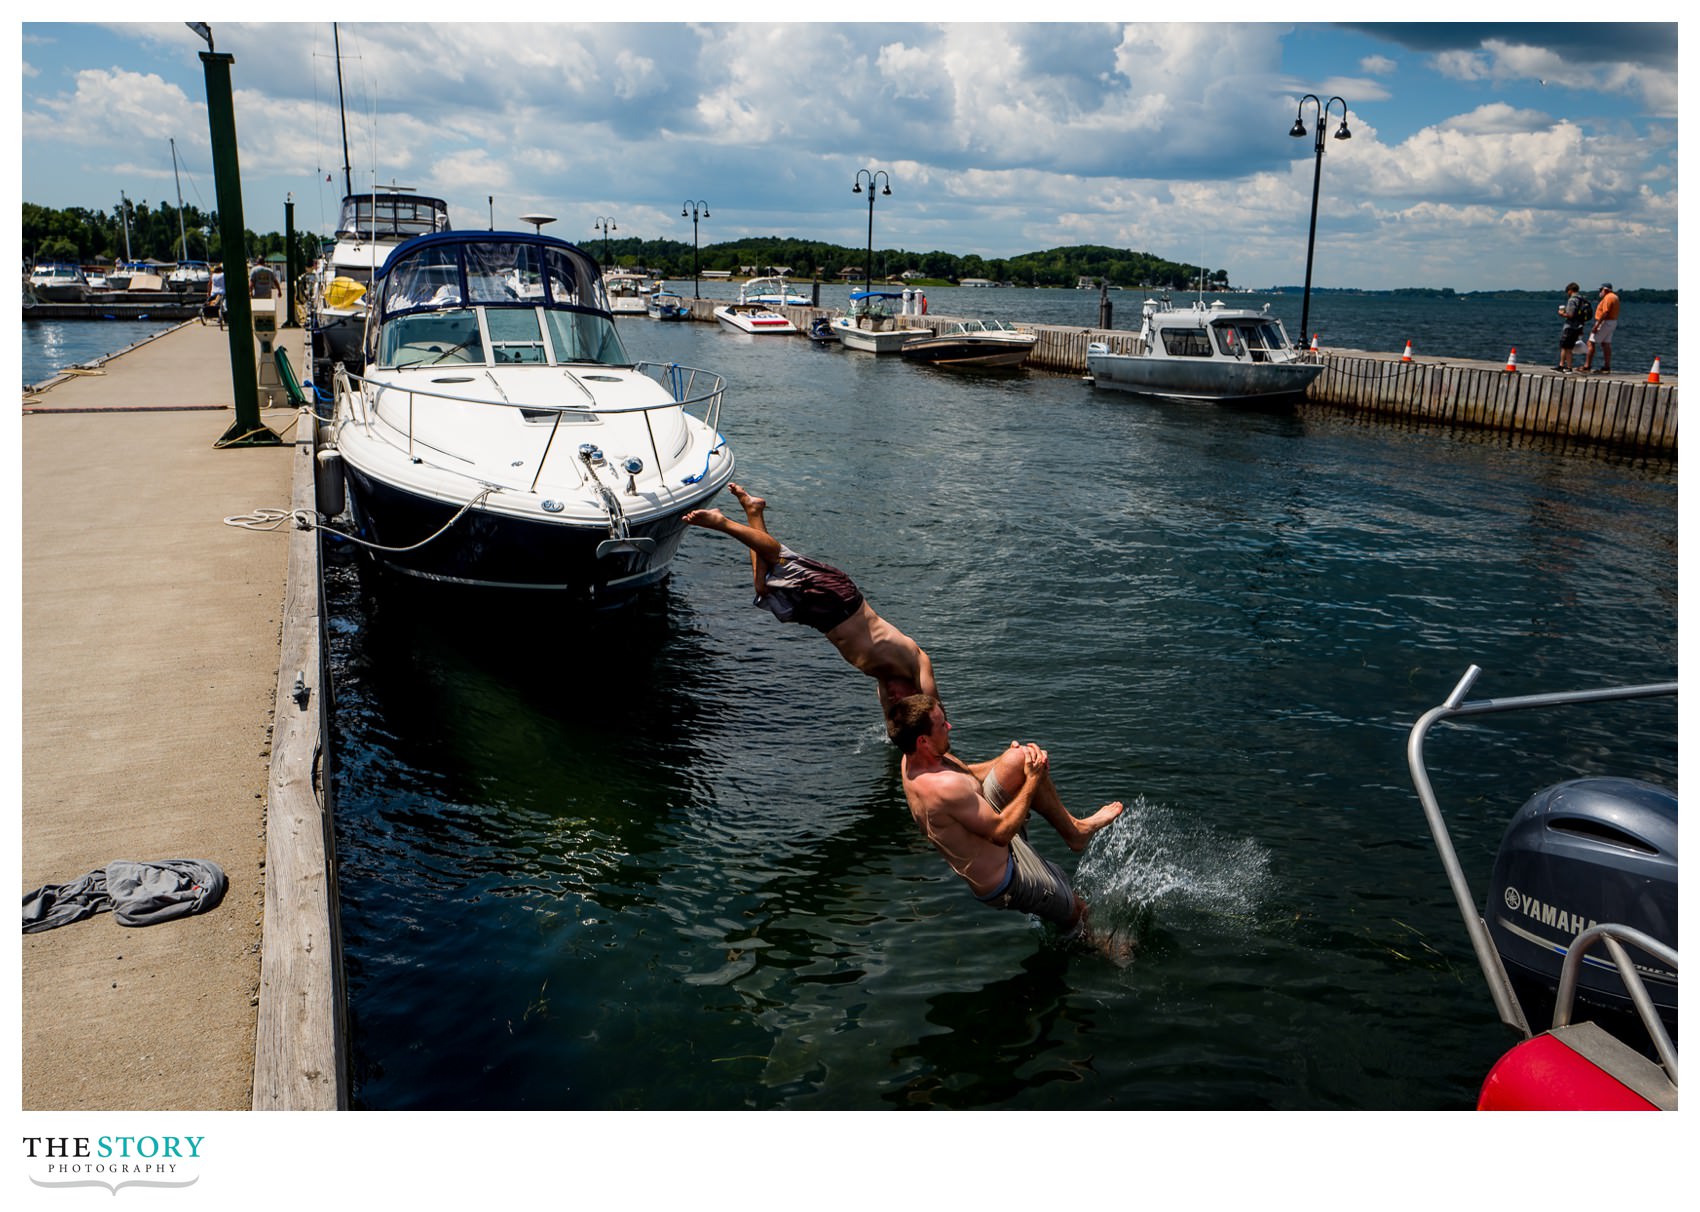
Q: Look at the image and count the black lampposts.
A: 4